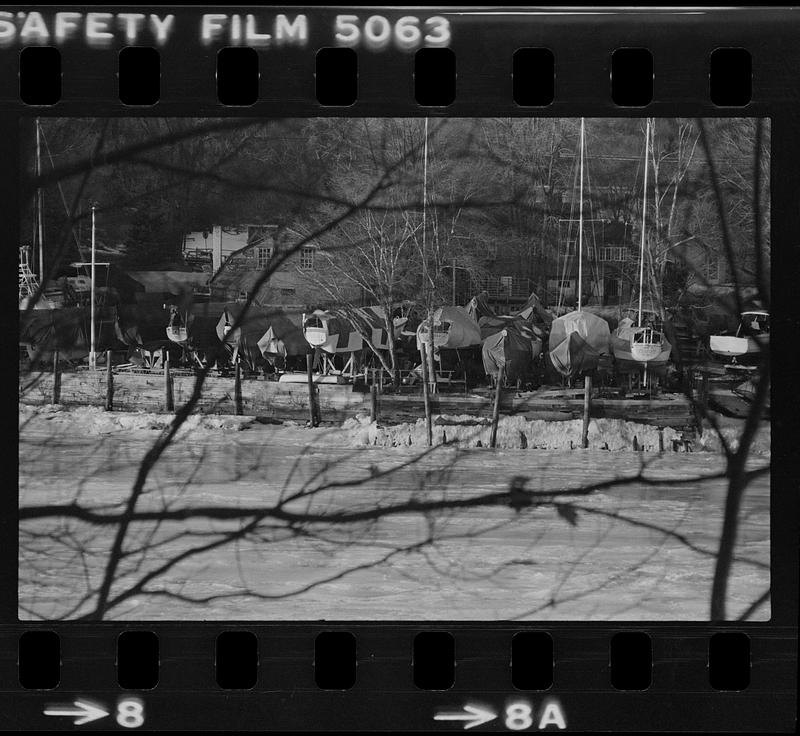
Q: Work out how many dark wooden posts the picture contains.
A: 9